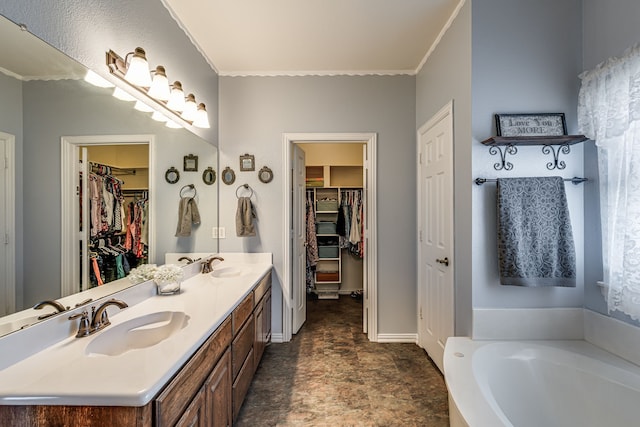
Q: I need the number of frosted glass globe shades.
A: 5